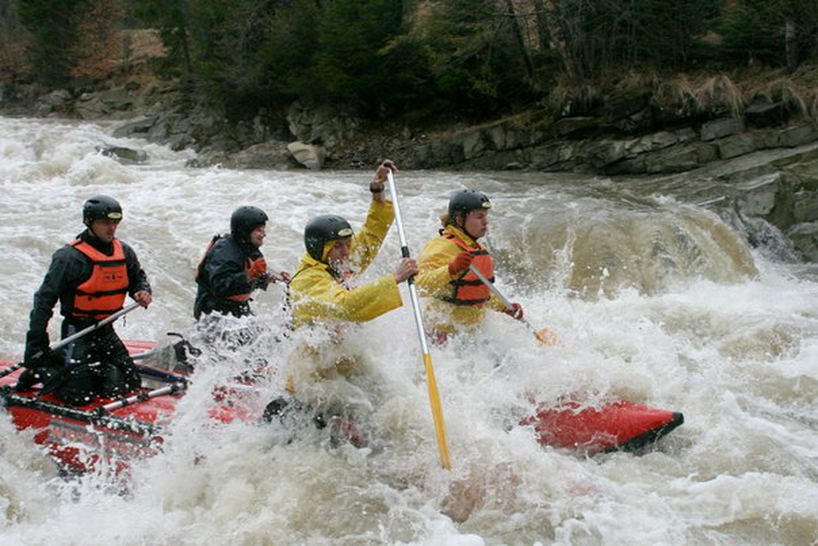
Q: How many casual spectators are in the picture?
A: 0